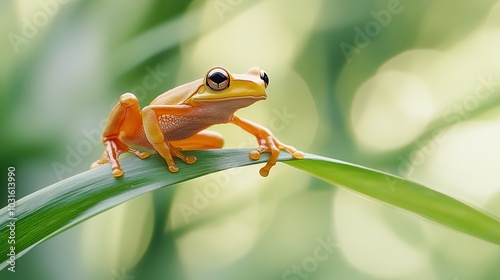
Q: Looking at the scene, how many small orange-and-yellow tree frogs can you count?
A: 1